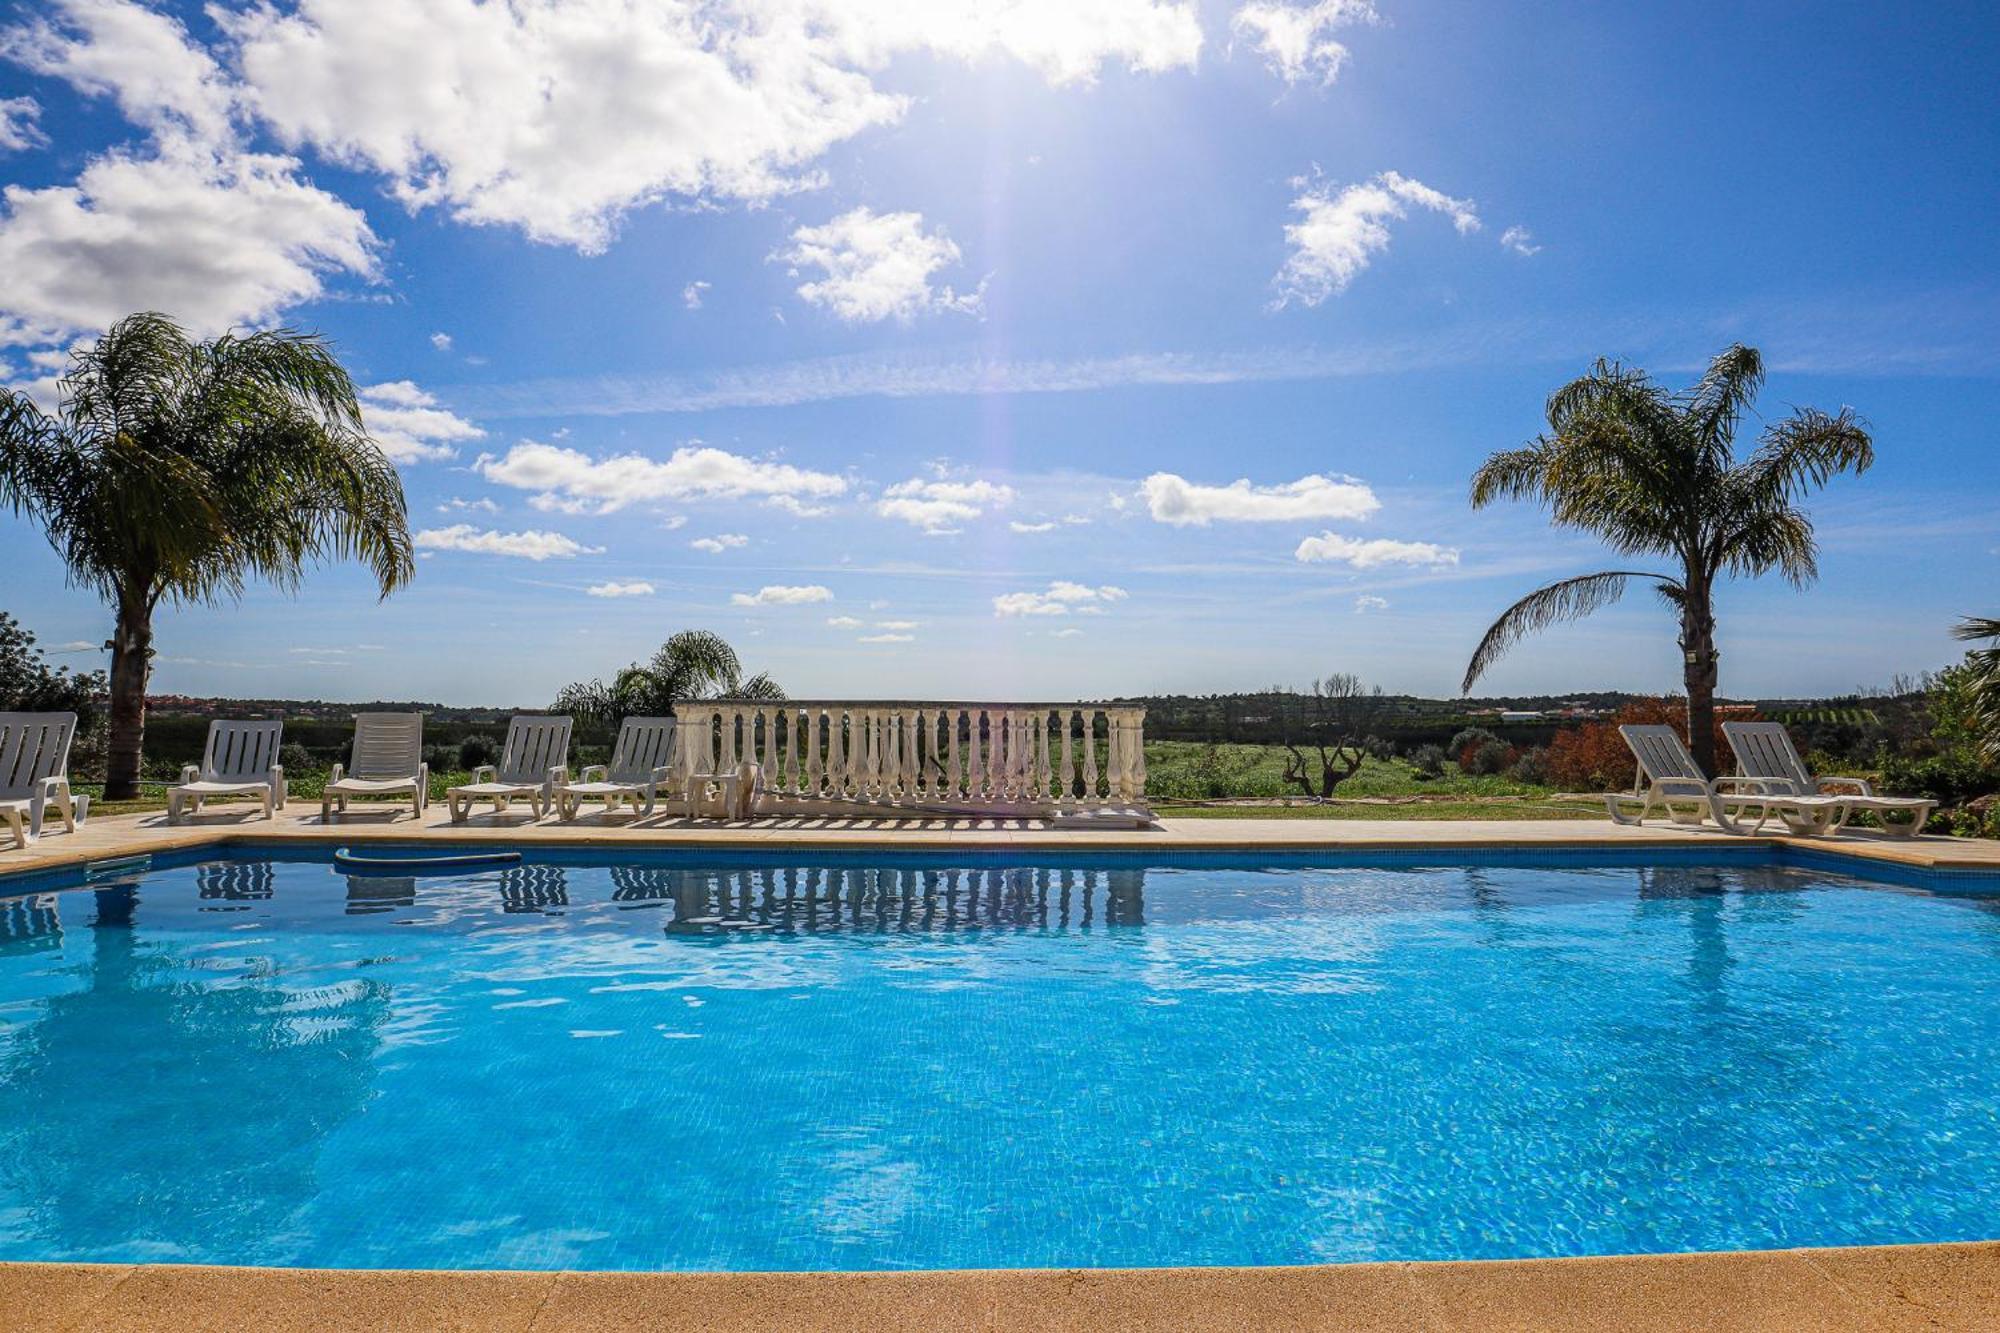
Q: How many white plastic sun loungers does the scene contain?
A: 7